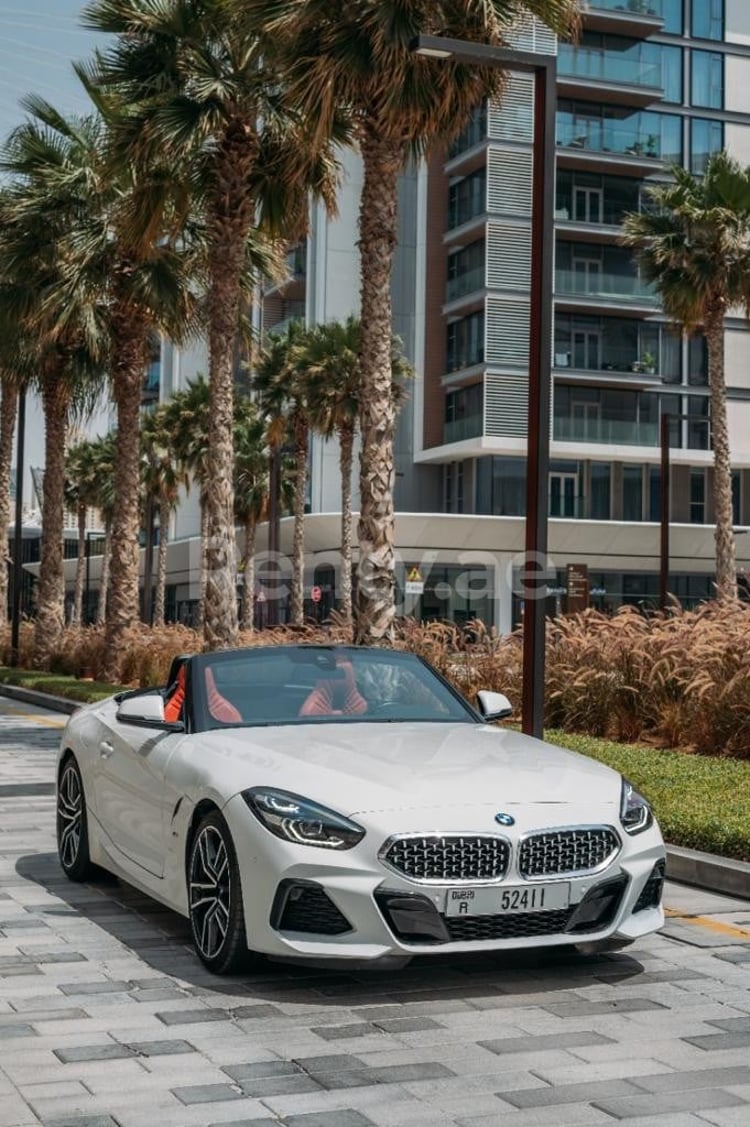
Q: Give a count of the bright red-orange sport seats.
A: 2